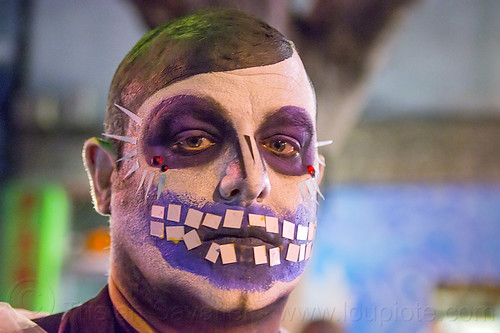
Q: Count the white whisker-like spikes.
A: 12